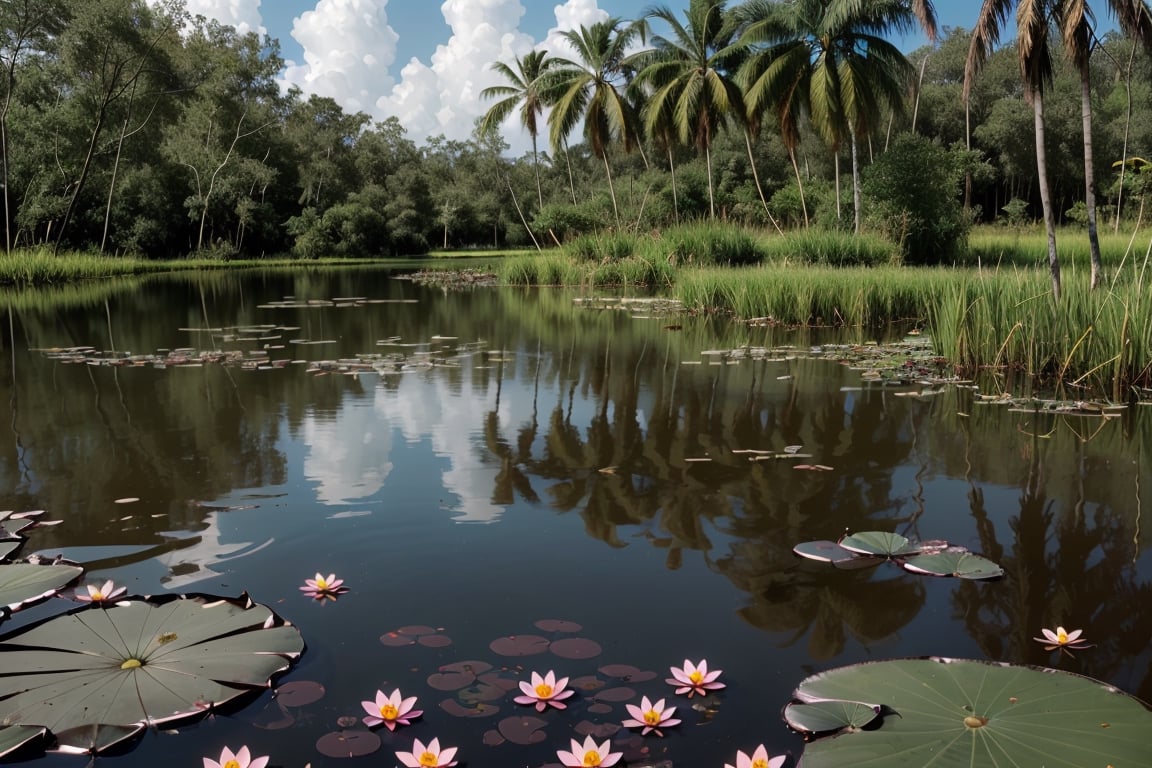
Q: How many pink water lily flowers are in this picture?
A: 11